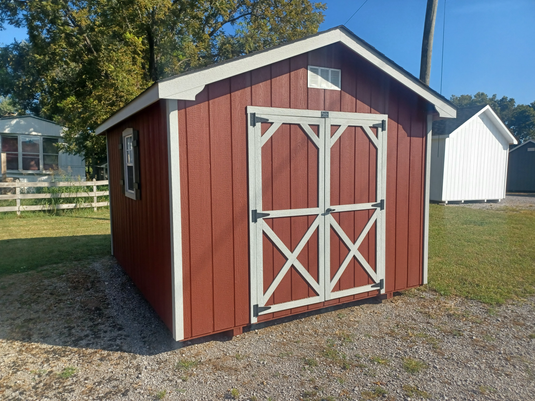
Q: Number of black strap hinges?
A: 6